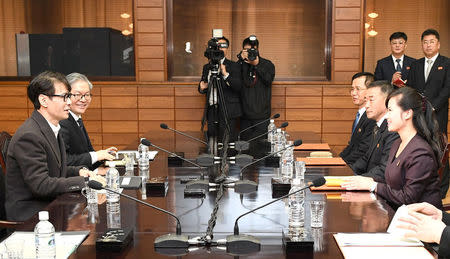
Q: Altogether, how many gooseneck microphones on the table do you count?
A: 7